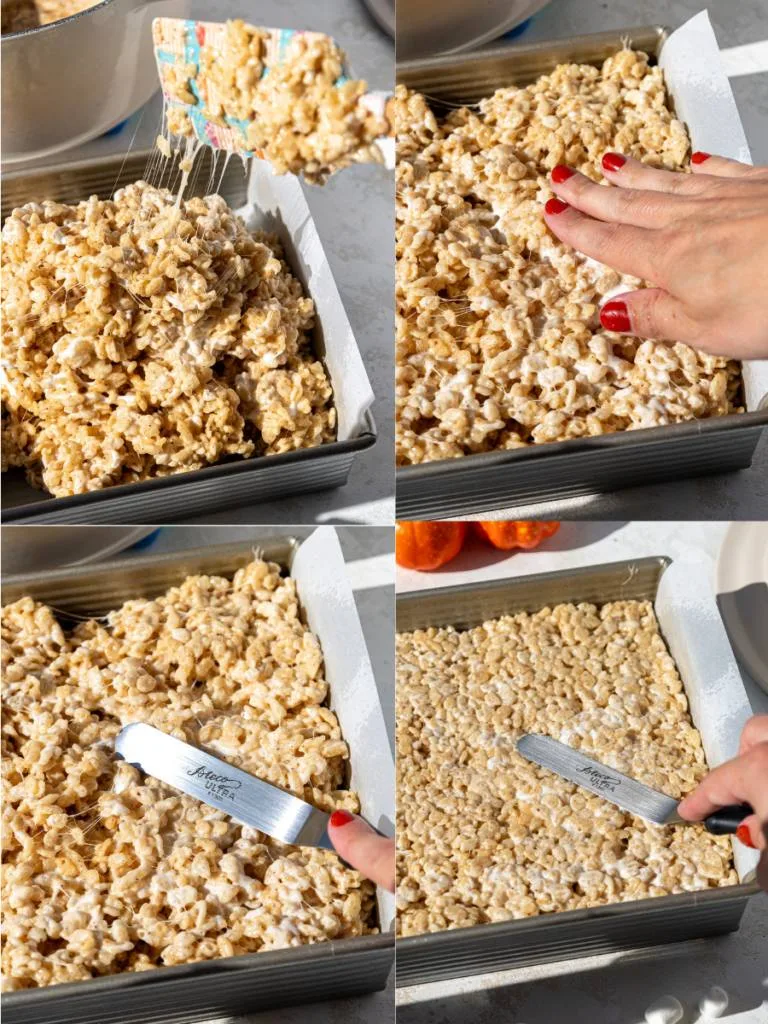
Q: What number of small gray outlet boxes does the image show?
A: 0